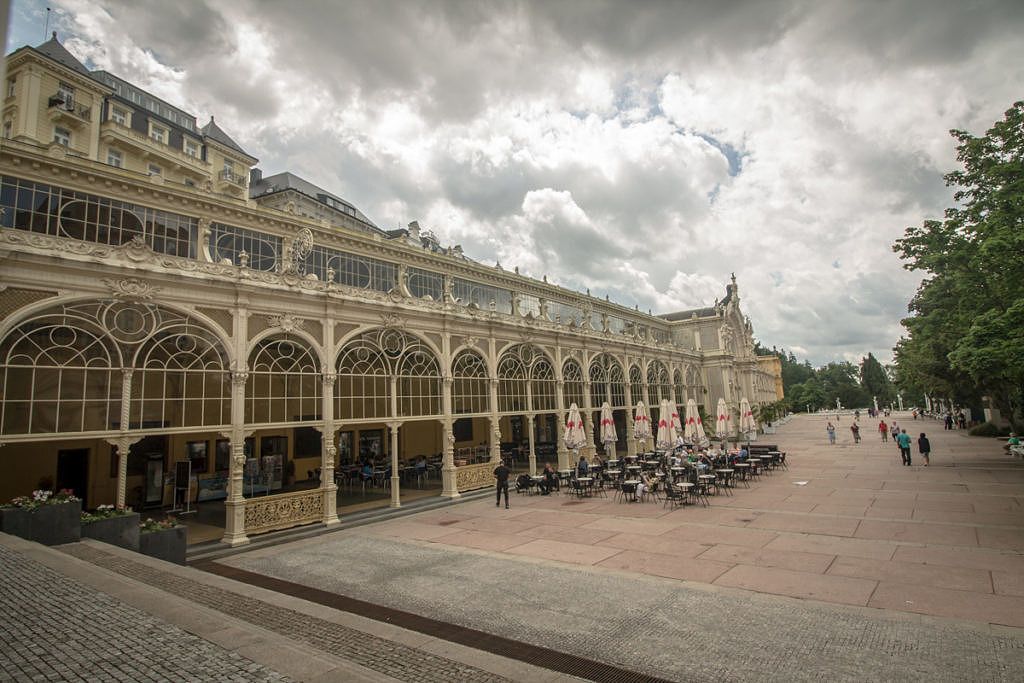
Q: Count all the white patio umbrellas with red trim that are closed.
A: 8